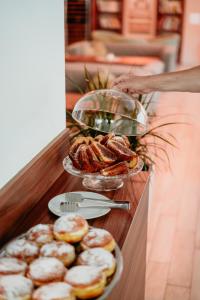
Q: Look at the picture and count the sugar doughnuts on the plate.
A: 11